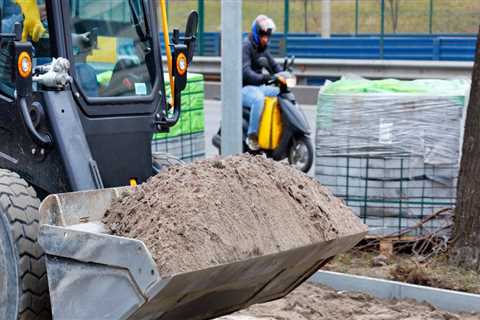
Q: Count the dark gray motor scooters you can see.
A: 1